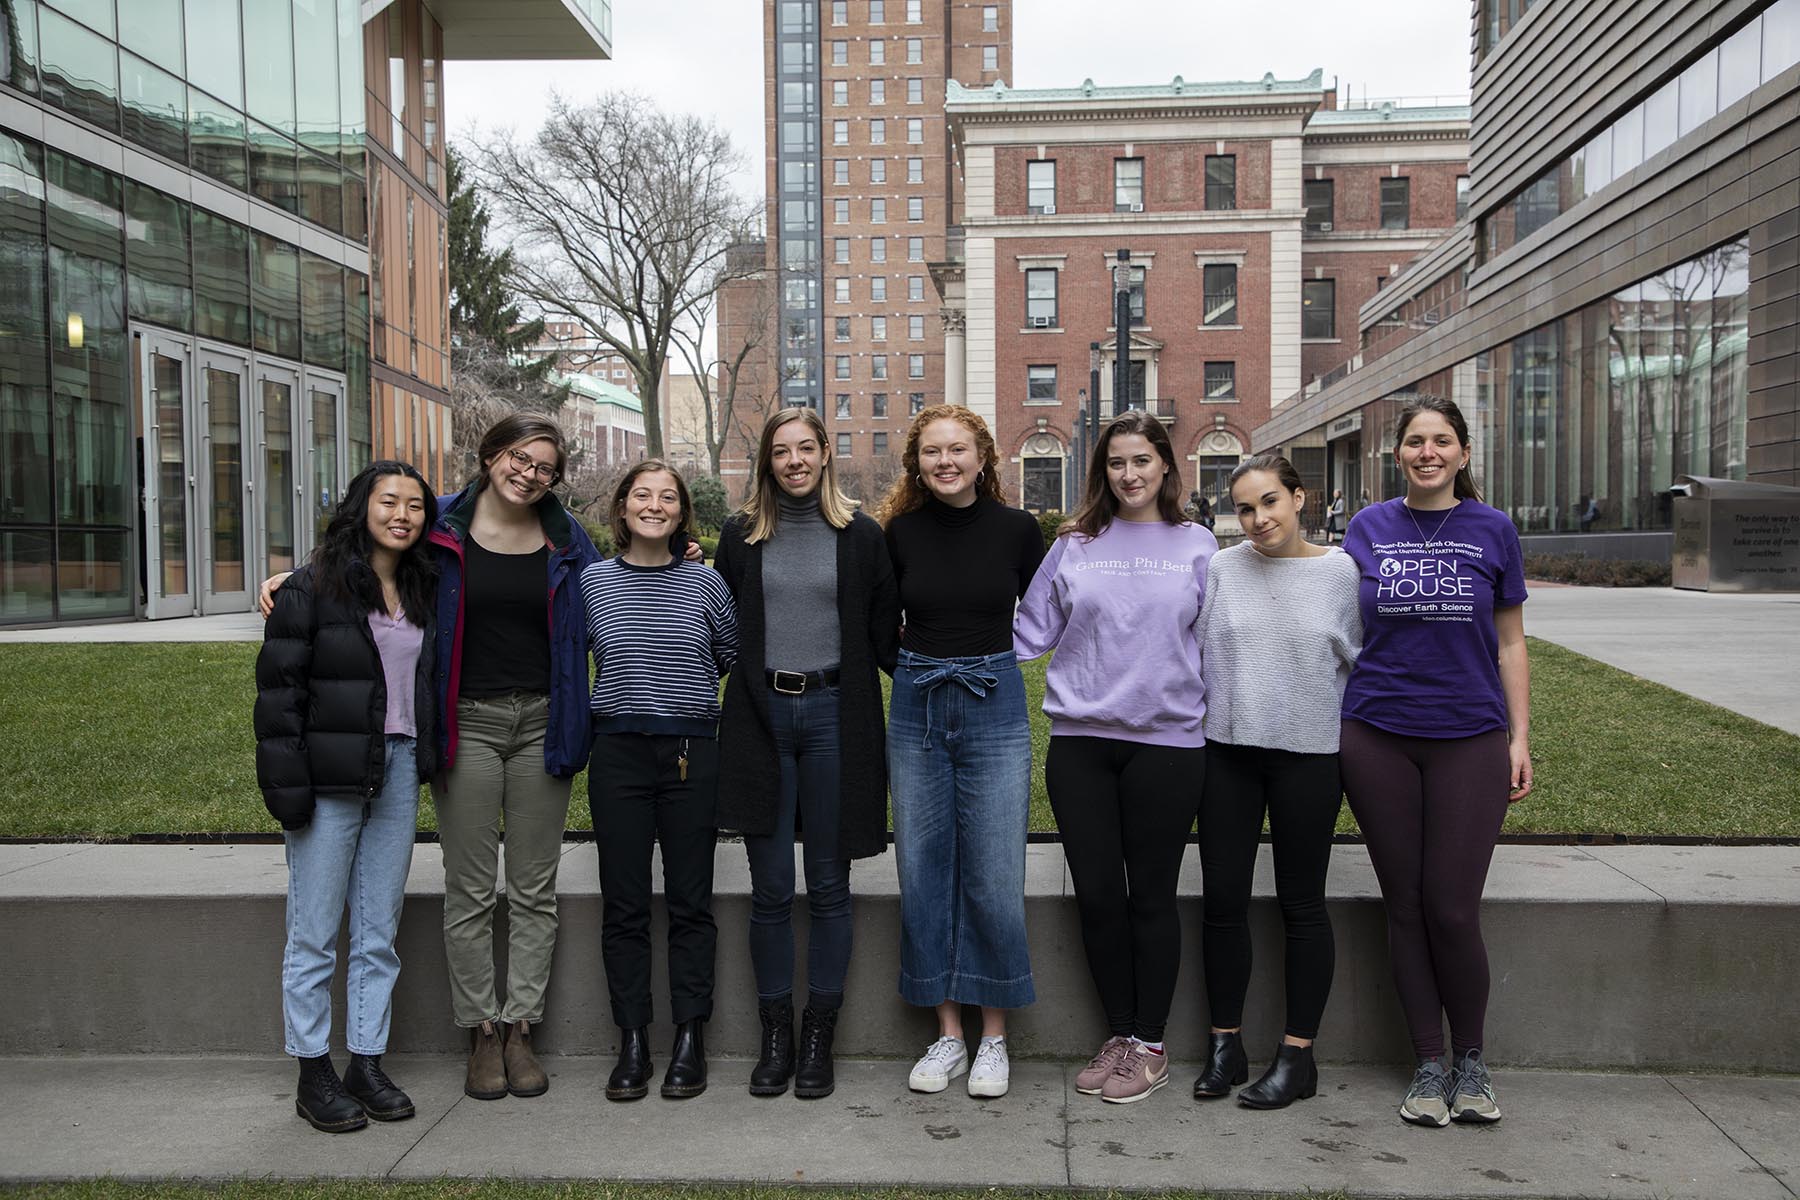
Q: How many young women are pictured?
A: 8